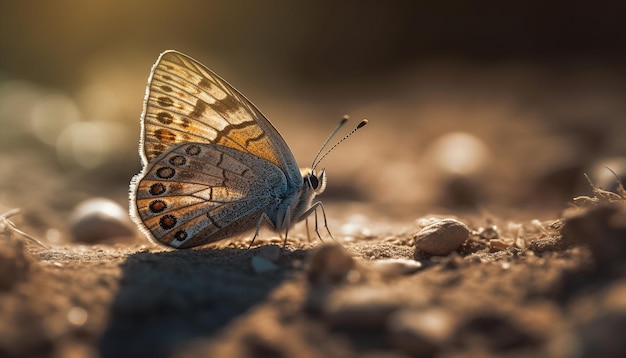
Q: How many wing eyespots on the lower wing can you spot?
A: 7